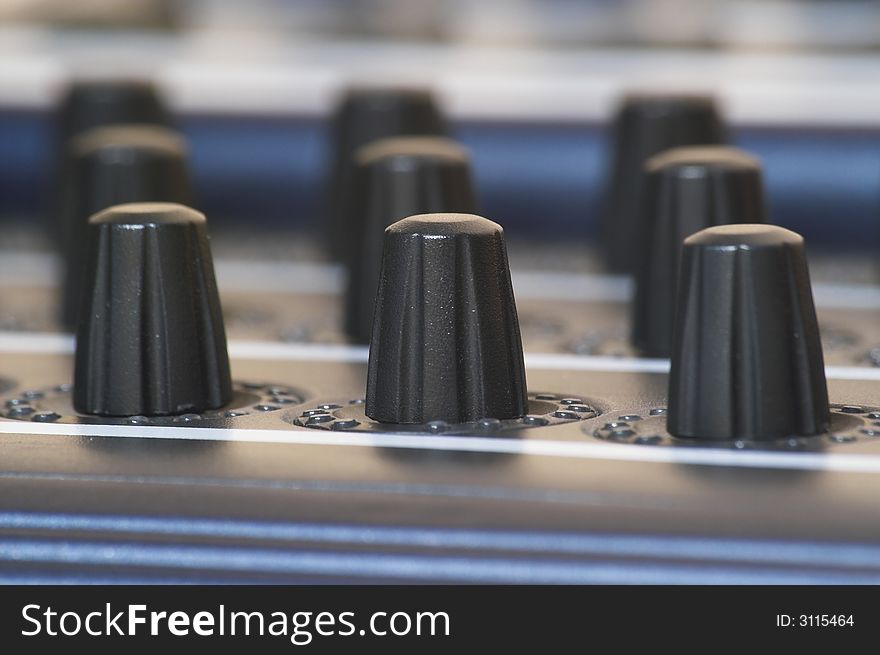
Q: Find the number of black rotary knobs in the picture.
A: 9